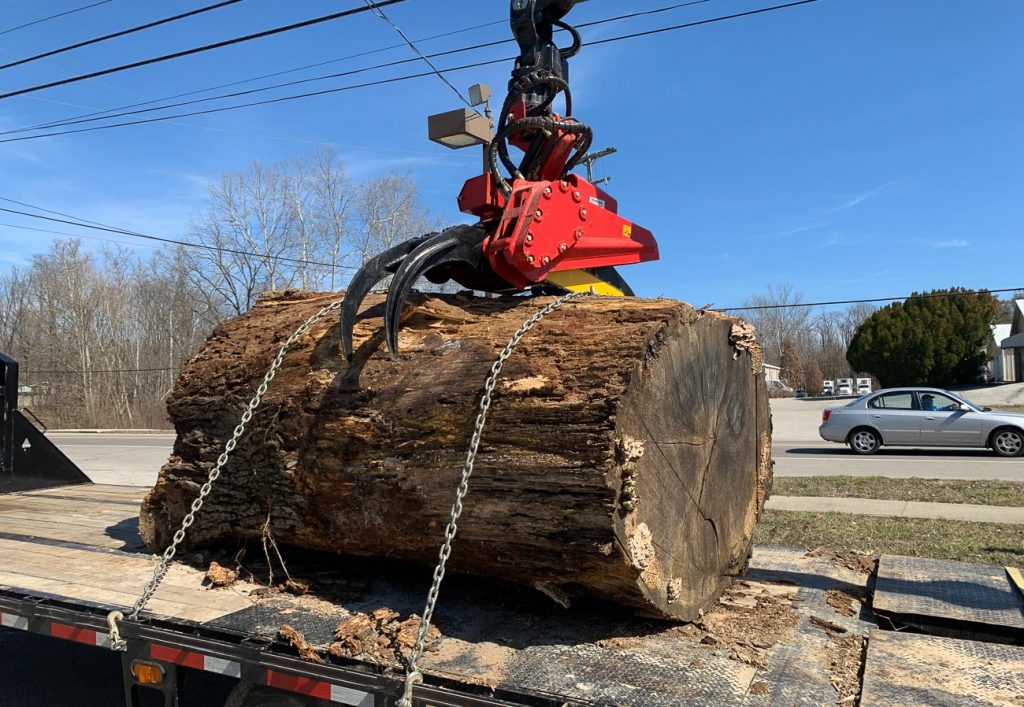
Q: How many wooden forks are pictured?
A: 0